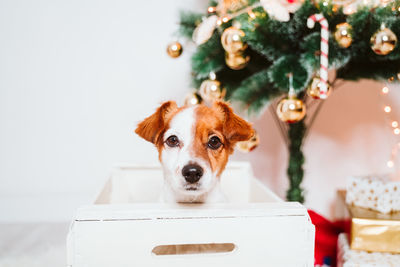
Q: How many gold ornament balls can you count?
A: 10